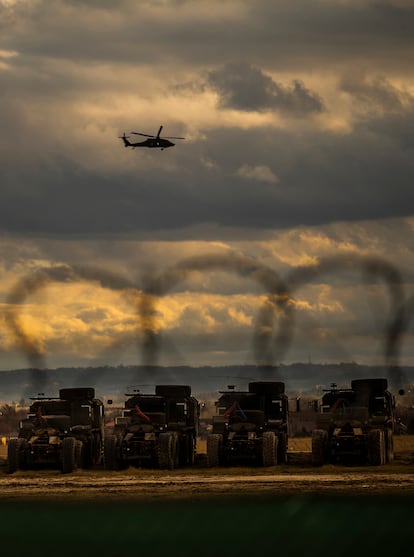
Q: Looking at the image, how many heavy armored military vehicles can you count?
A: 4